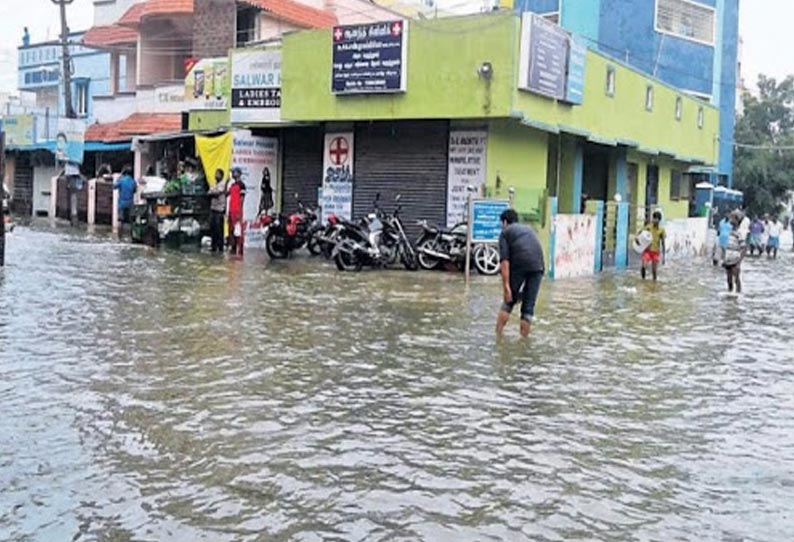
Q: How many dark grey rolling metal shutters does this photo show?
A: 2